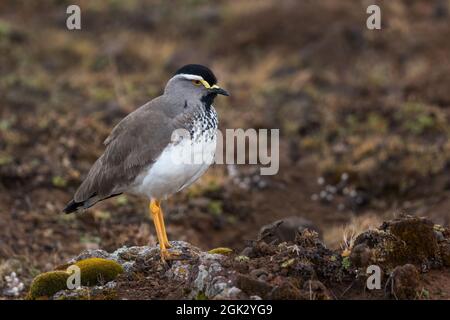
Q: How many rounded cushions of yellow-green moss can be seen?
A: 3